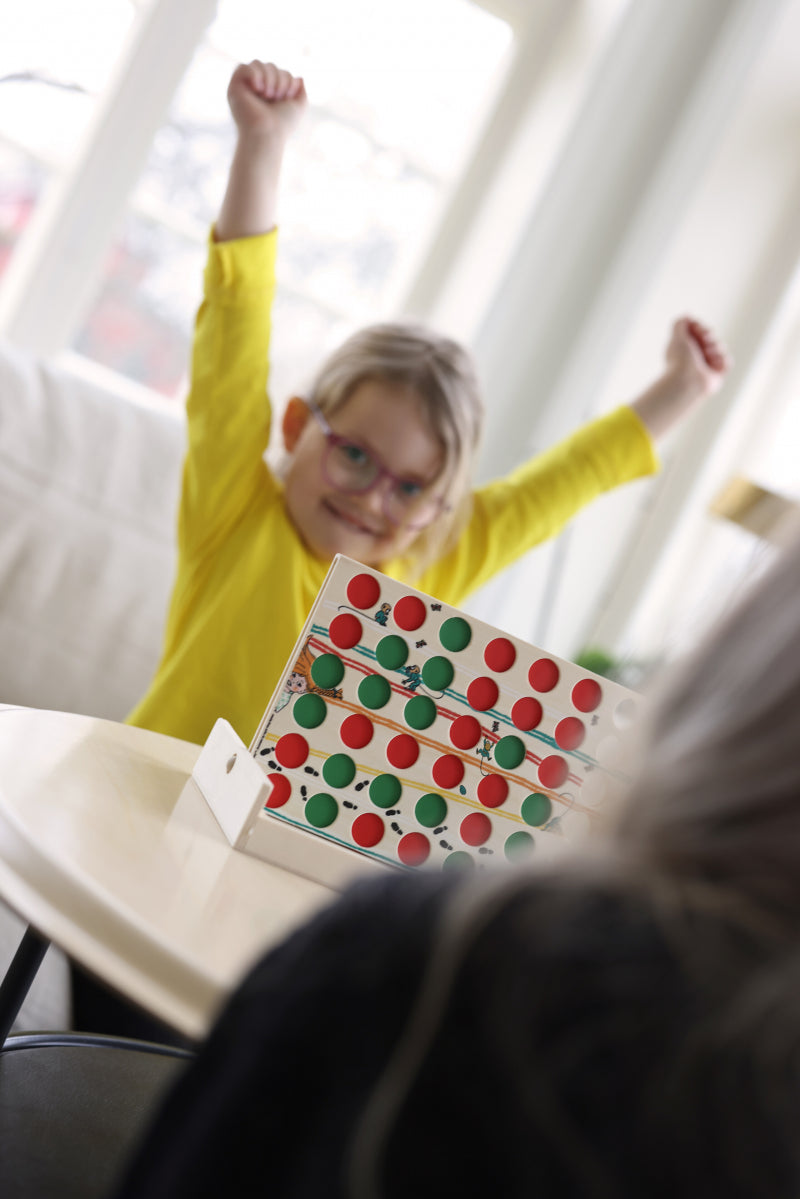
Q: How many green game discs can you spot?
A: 15